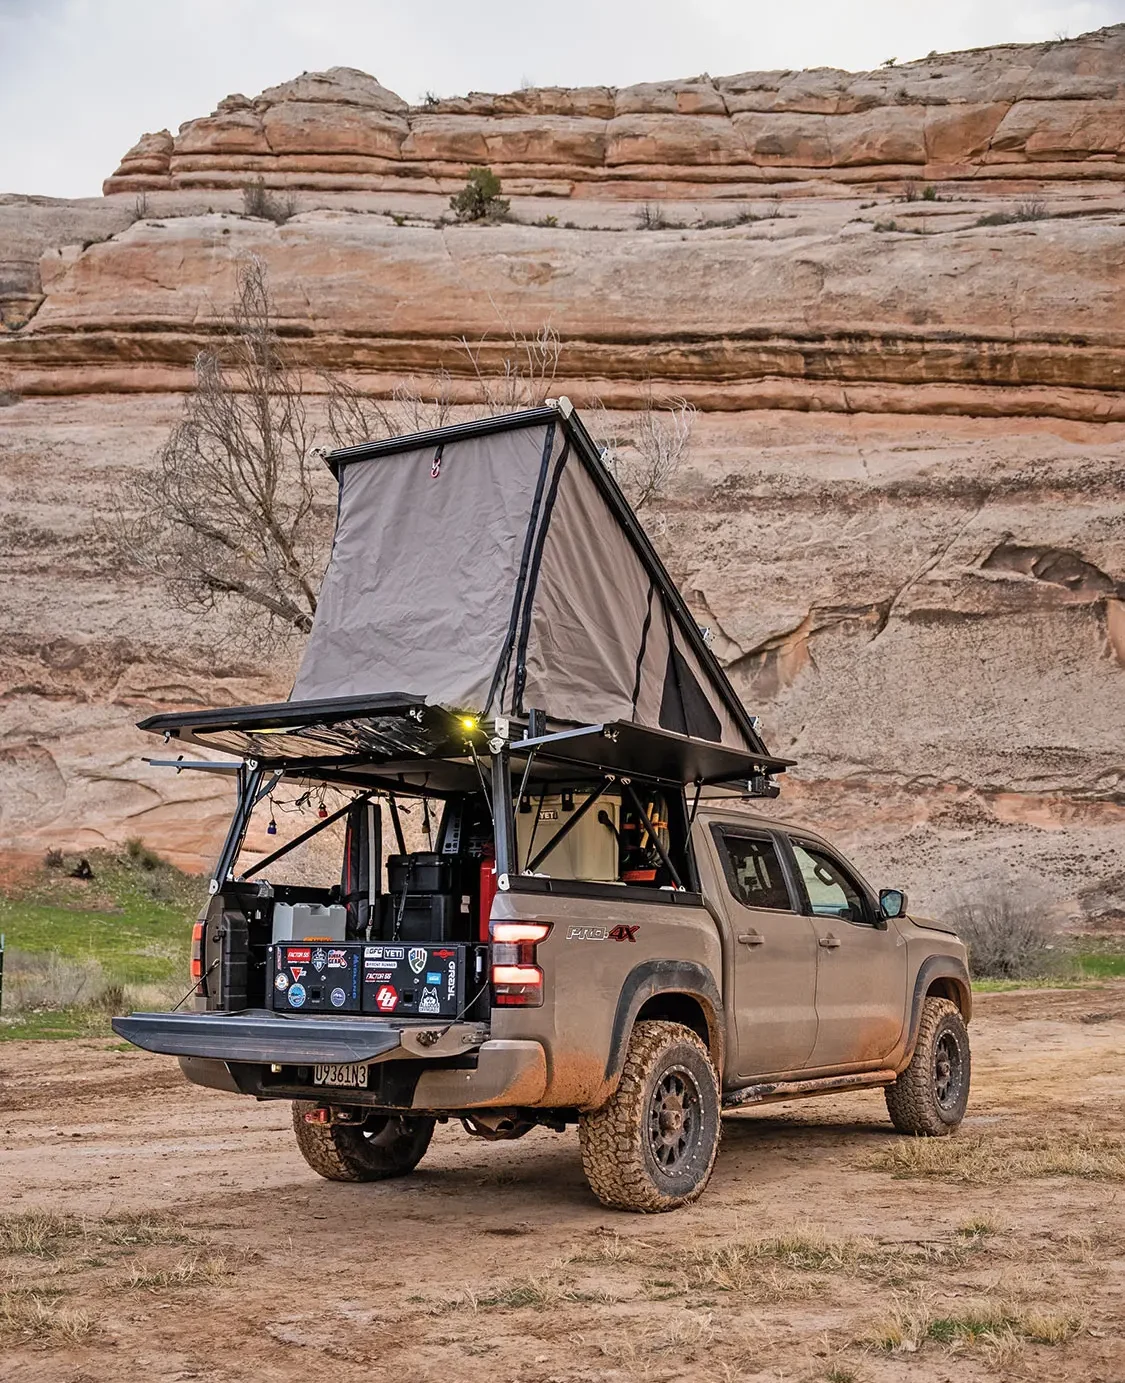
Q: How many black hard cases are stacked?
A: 2